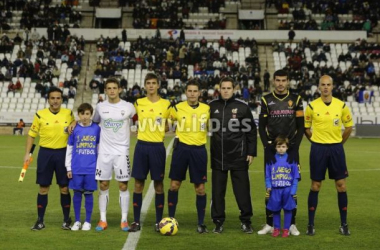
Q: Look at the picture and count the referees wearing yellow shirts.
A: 4